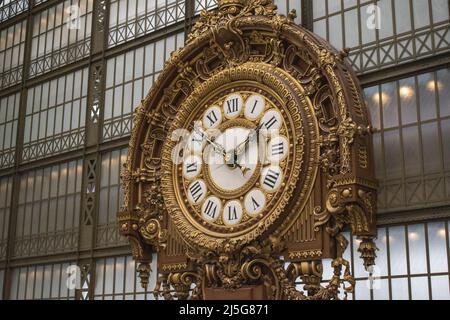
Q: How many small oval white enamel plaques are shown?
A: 12